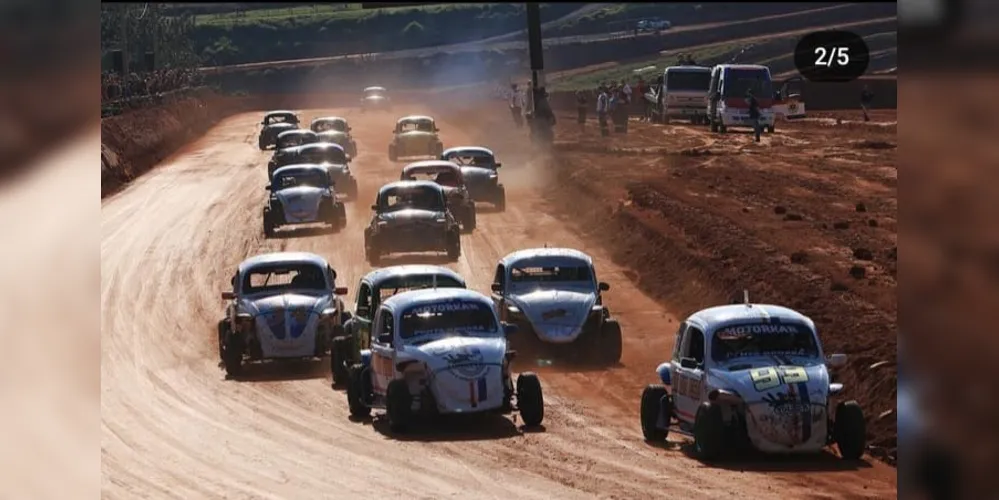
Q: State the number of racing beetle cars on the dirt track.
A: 15